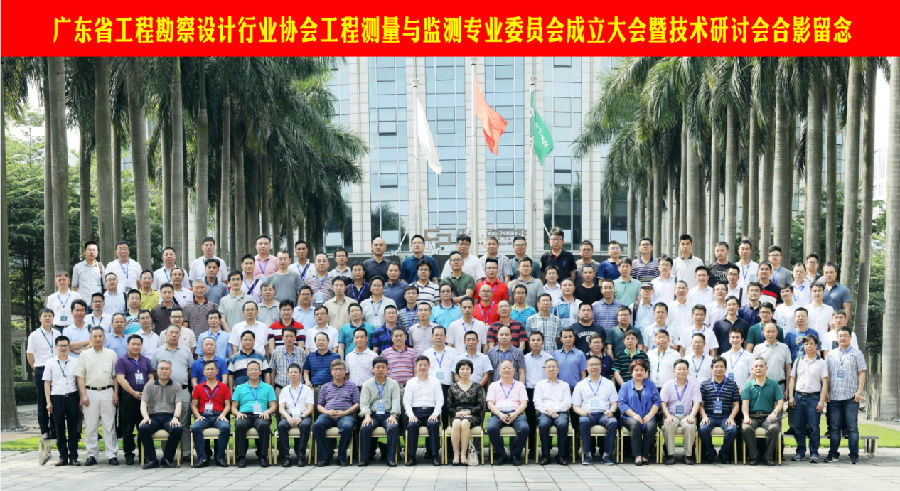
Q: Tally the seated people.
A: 15